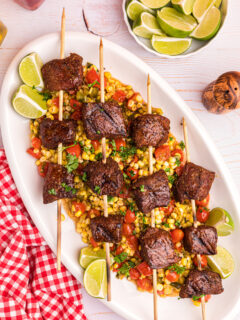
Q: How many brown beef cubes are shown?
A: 12